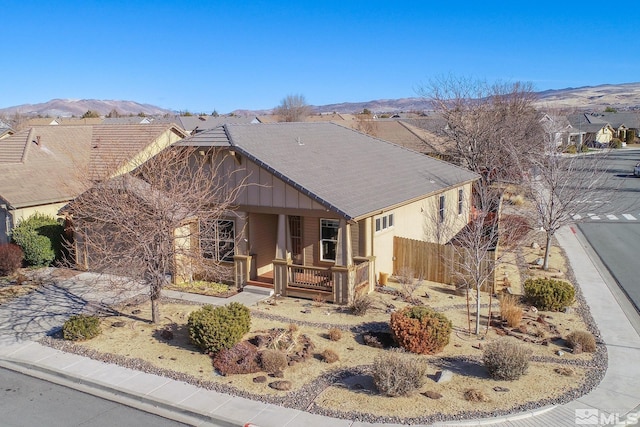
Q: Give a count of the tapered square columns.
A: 2